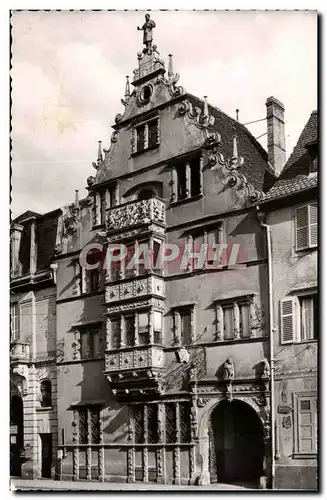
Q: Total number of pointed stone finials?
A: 6